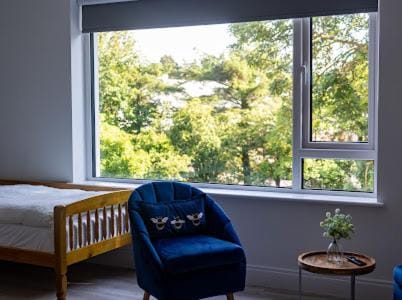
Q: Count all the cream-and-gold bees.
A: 3